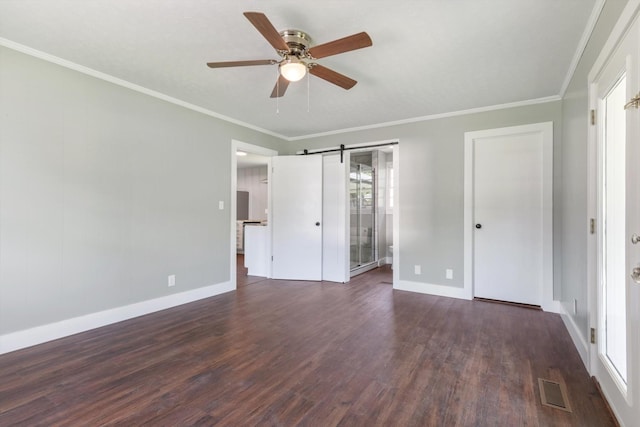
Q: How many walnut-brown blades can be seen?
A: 5